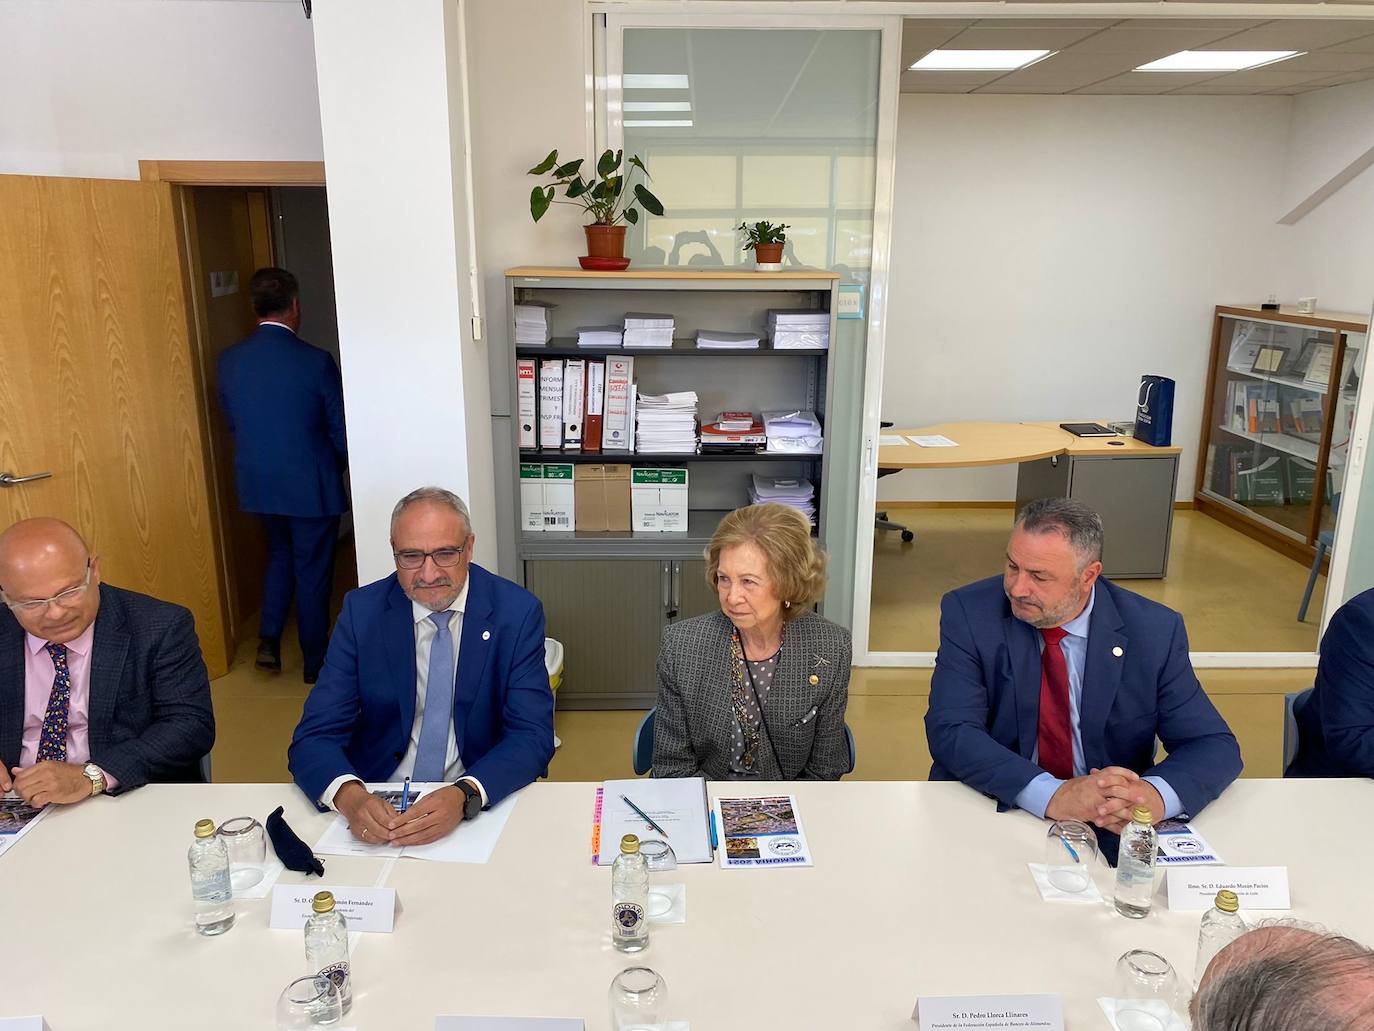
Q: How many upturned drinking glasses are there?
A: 6